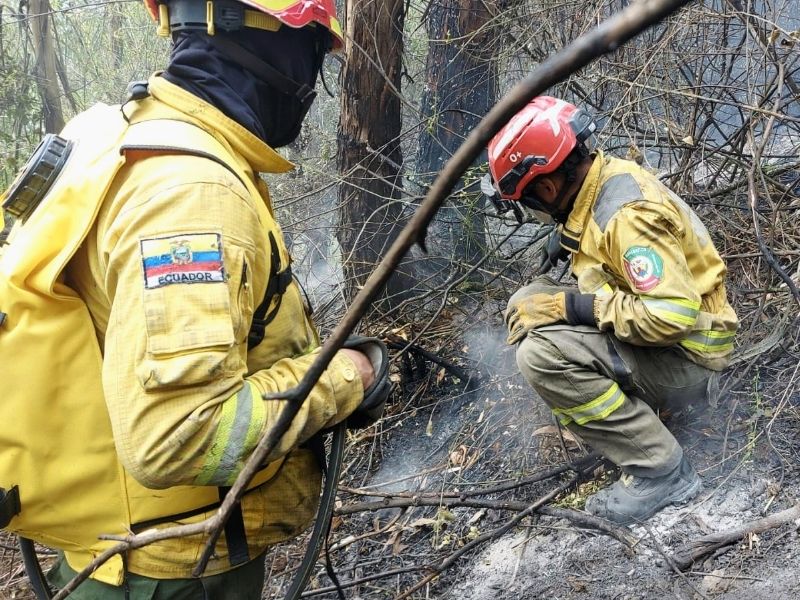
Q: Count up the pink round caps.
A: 0